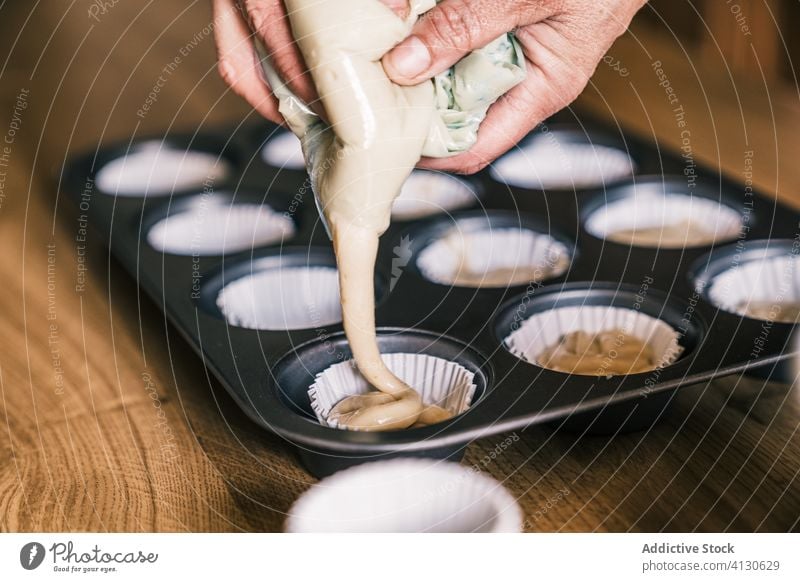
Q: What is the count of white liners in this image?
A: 12